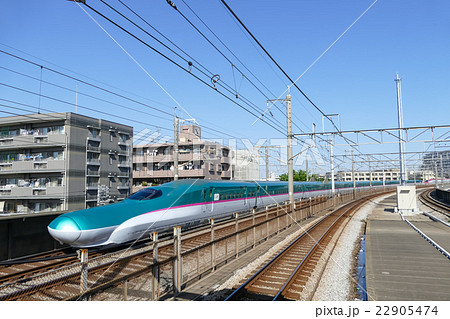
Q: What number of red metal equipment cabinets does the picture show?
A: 0